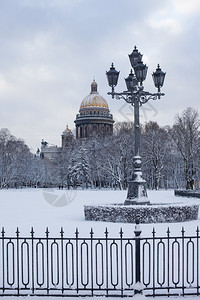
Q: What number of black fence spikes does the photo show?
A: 13